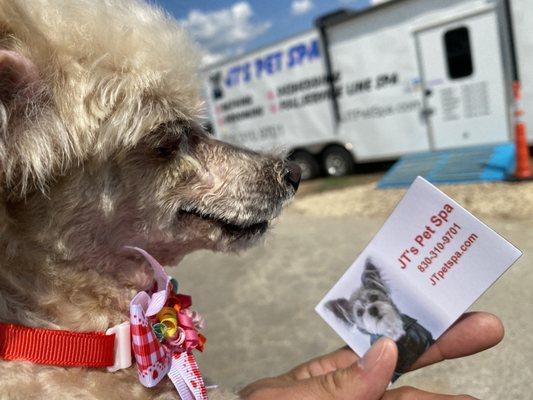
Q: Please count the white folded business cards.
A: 1